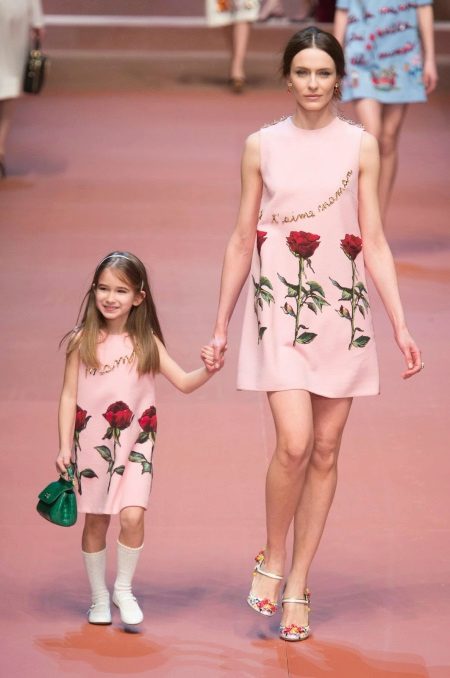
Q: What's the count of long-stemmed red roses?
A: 6